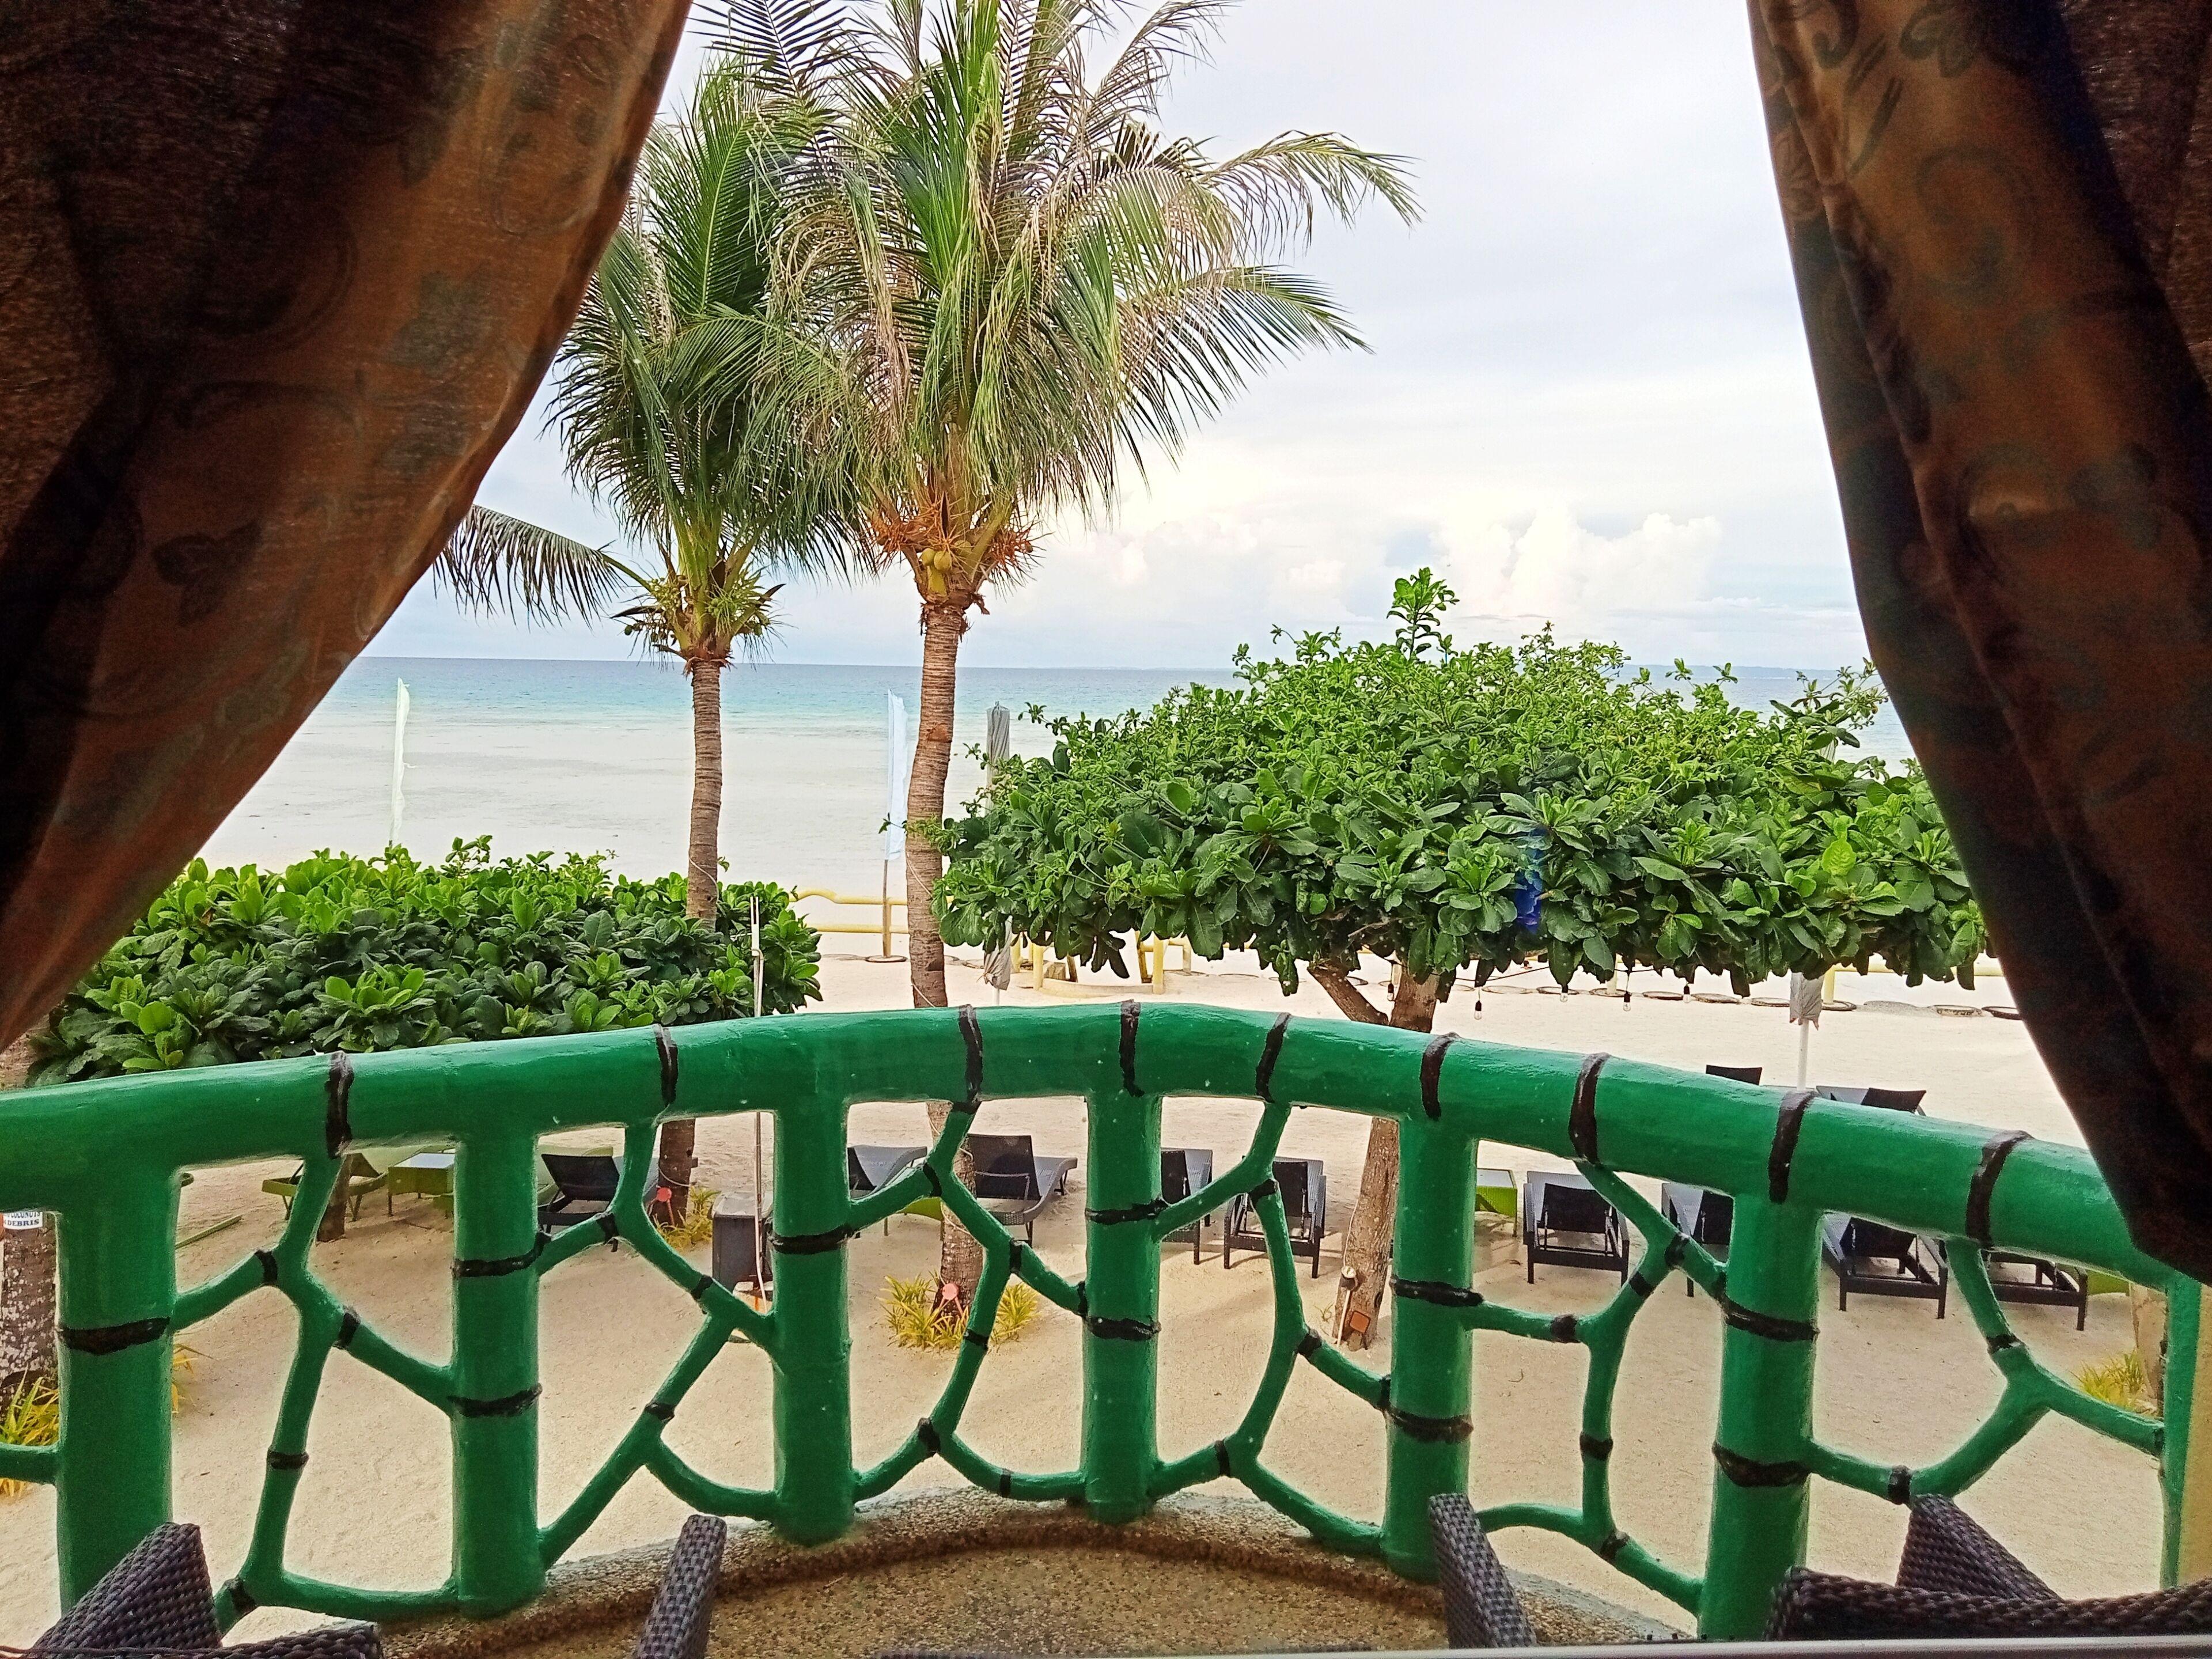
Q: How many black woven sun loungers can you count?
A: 11